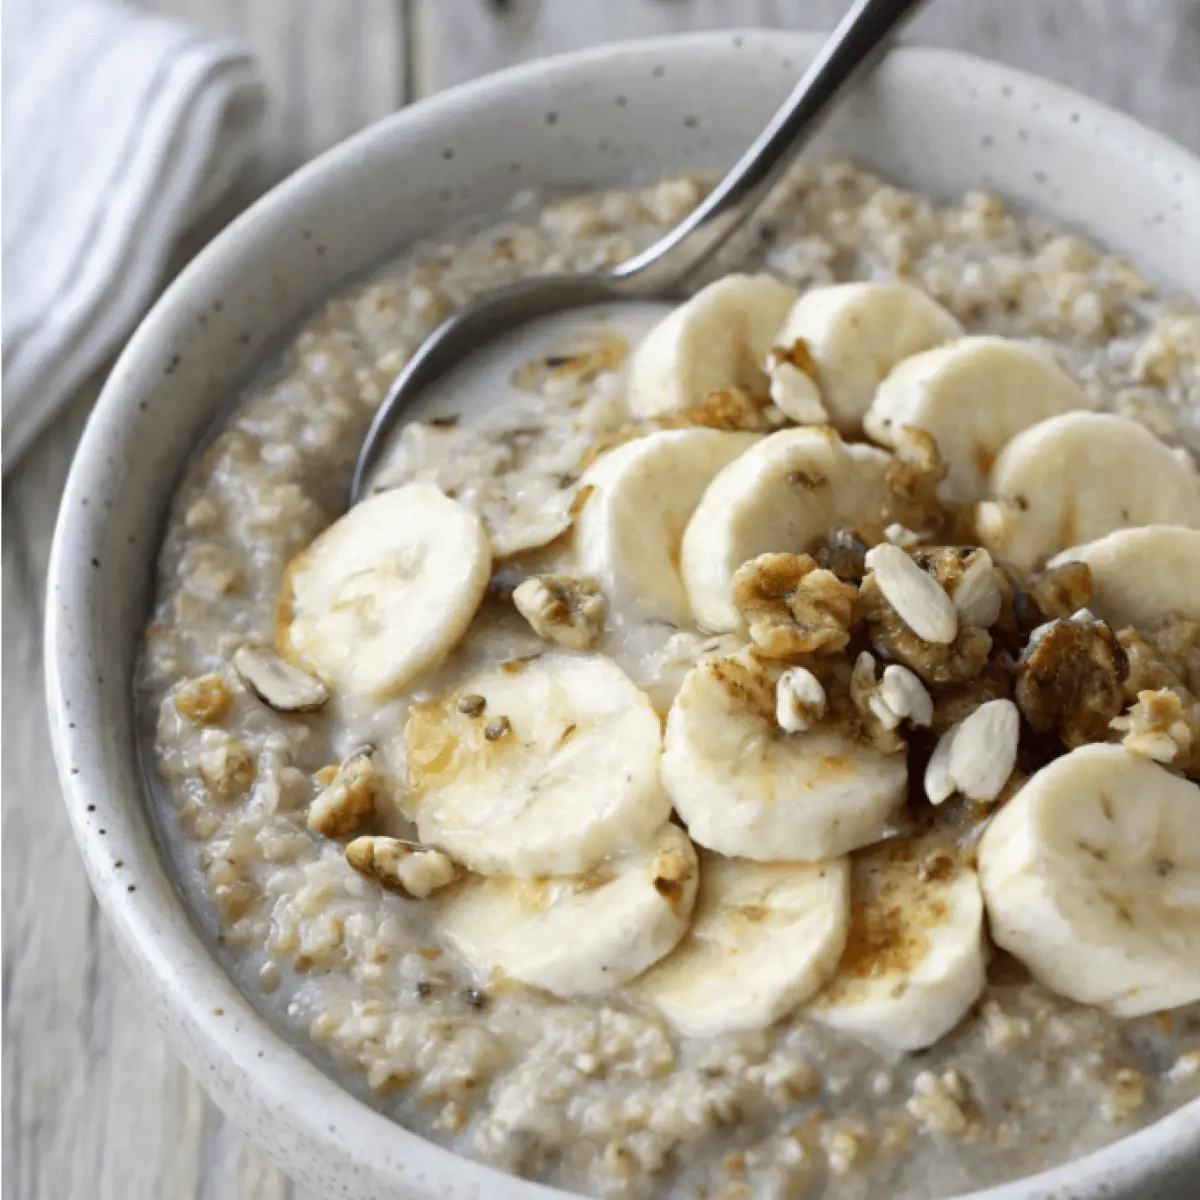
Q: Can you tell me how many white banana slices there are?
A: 14